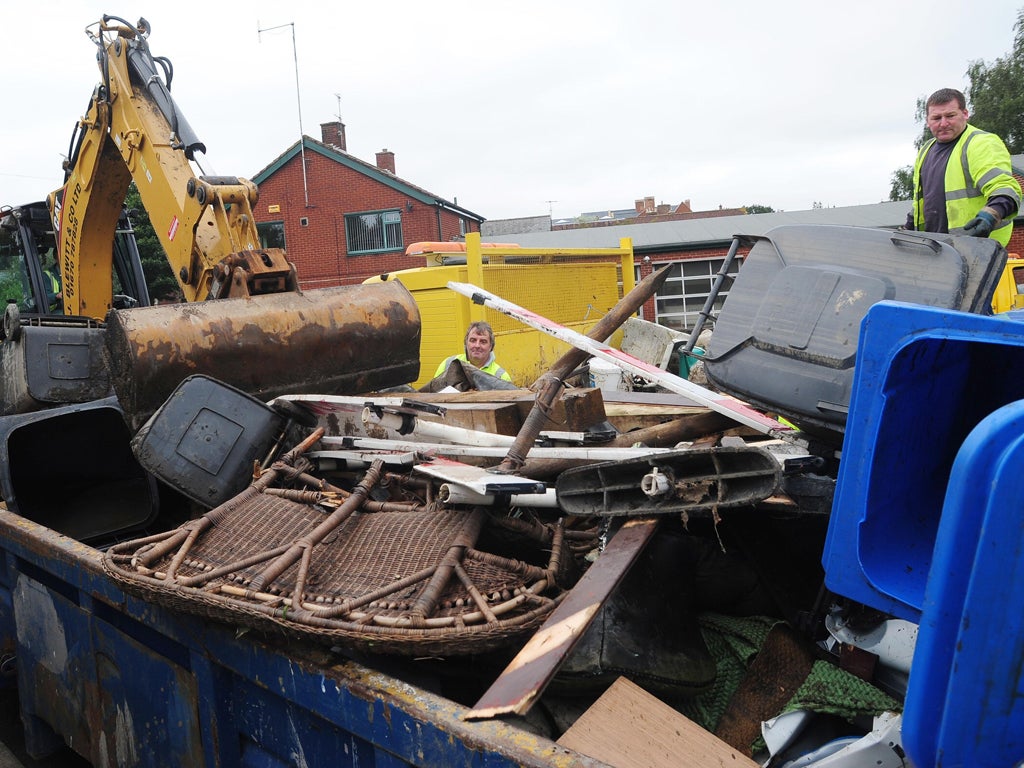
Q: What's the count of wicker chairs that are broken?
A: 1